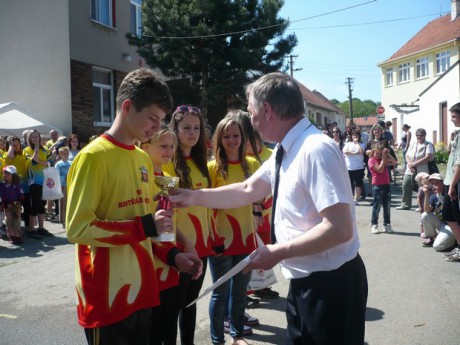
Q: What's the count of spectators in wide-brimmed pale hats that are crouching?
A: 1